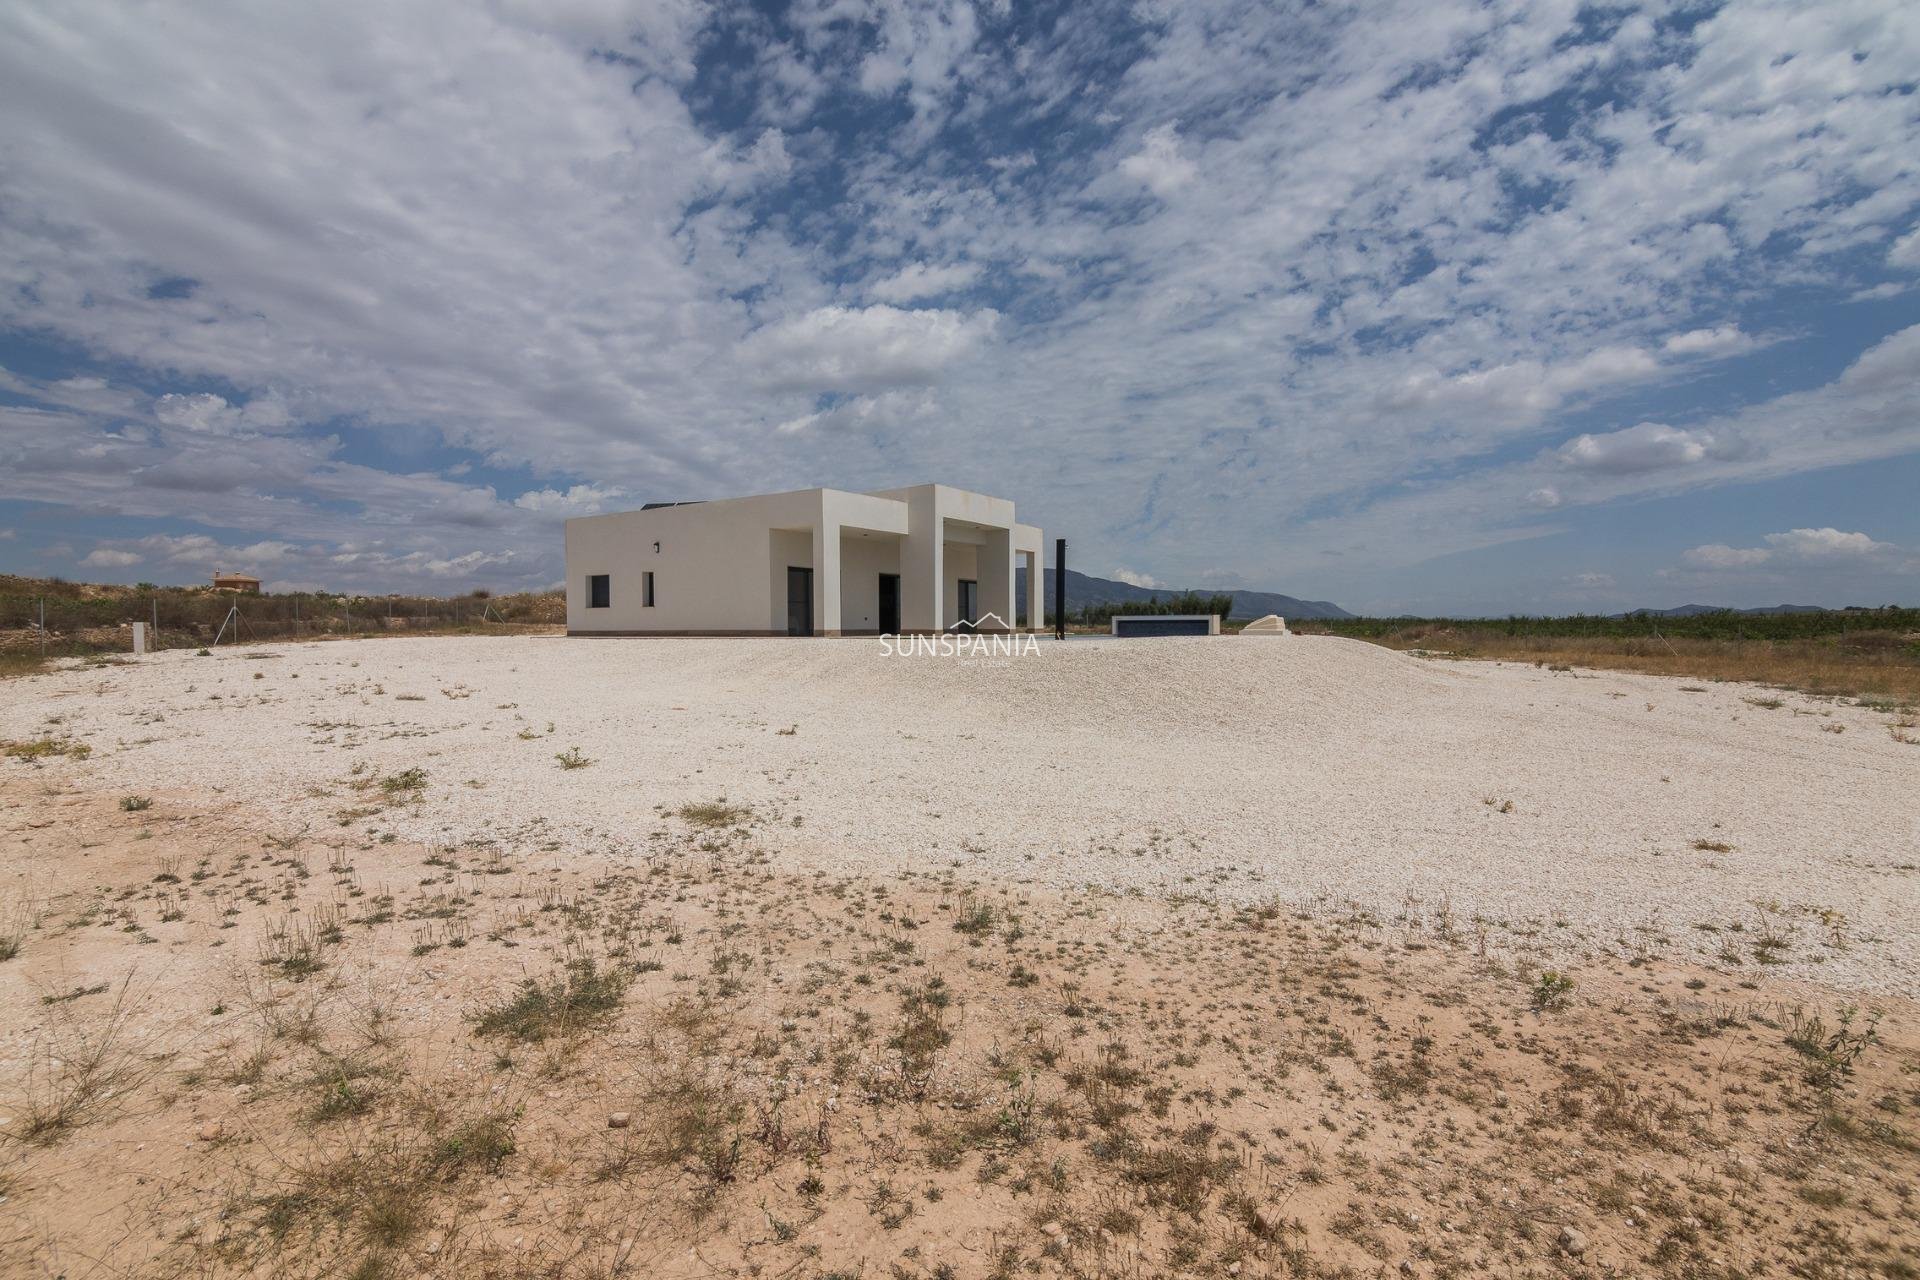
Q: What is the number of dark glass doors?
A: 3